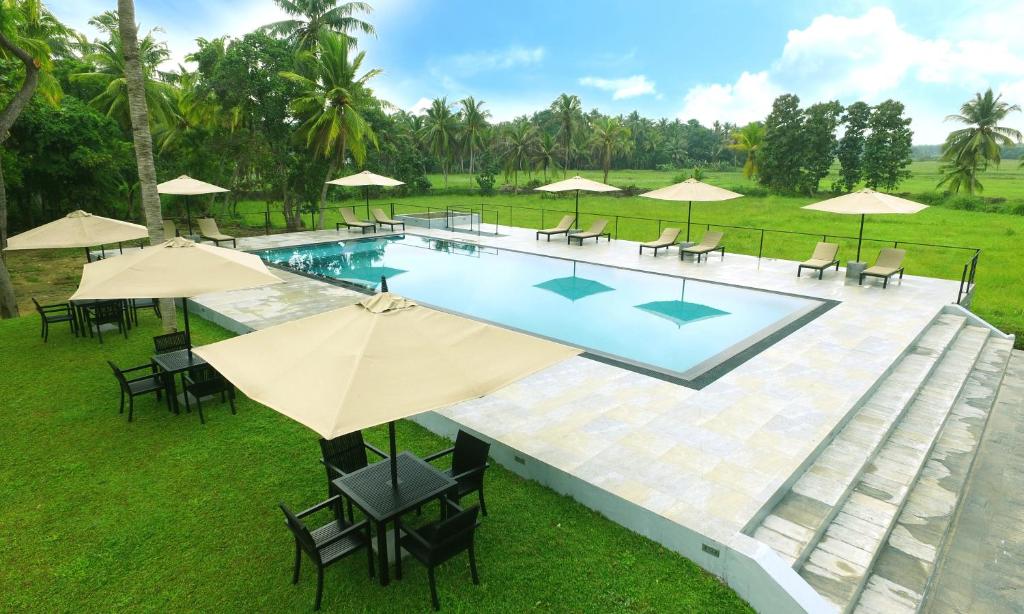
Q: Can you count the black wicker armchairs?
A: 10